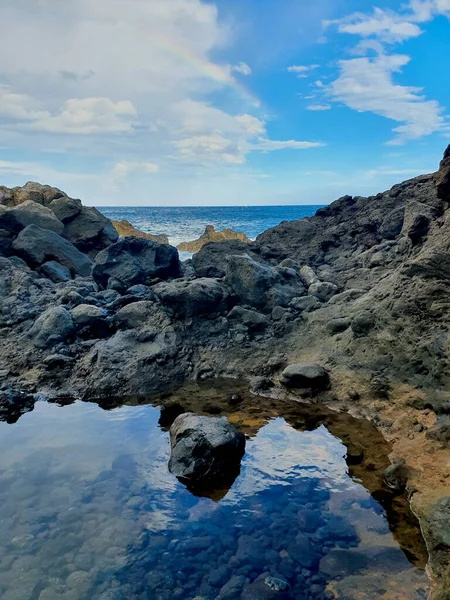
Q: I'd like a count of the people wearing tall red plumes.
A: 0